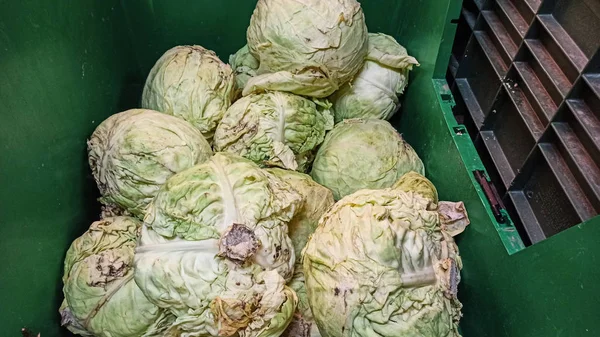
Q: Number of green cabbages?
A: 11